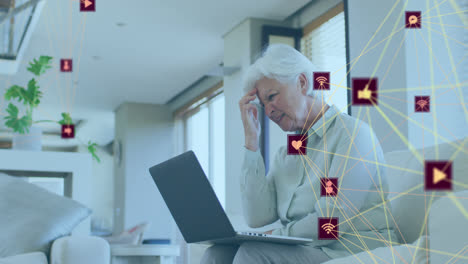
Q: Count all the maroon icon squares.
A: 11